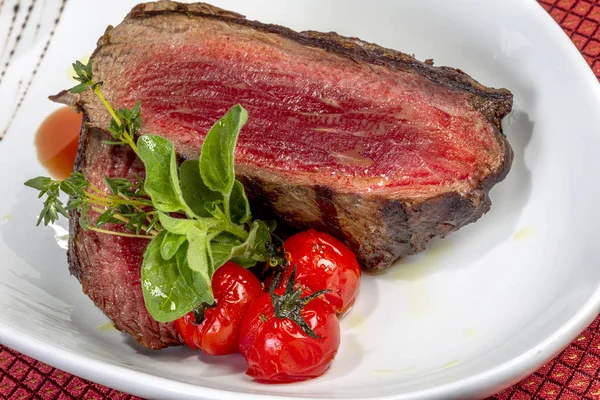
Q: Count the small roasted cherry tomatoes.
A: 3